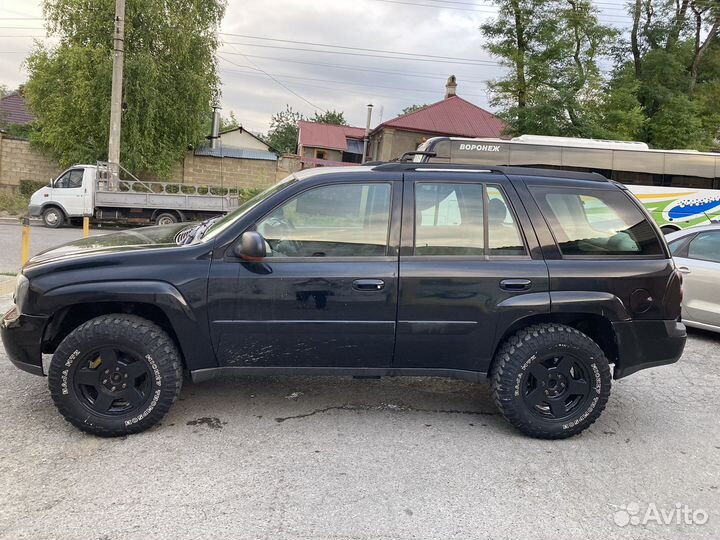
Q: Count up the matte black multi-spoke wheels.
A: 2